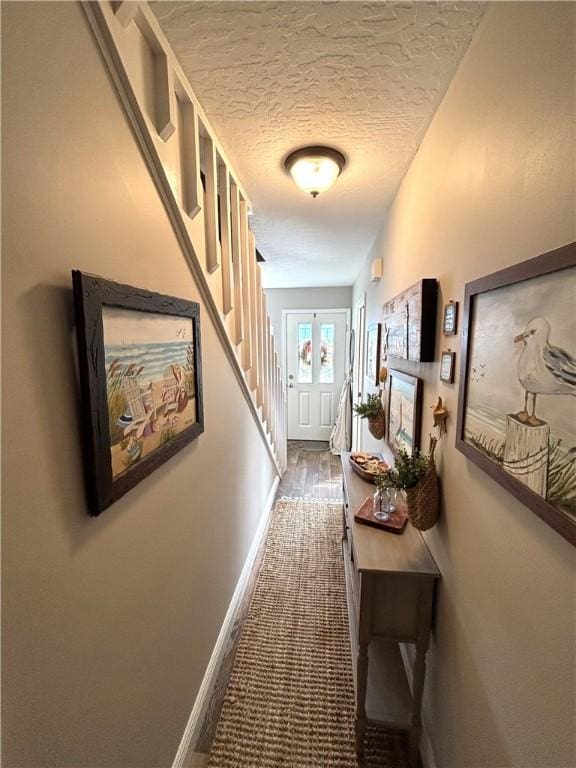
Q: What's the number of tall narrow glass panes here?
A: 2